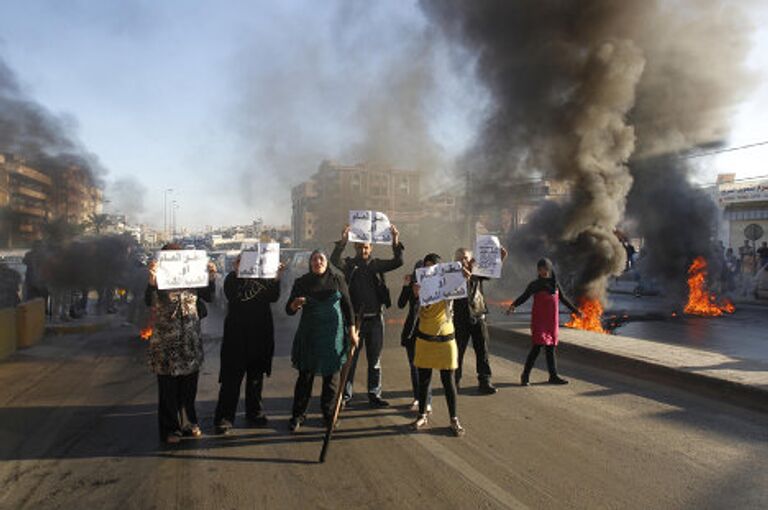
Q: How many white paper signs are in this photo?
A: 5